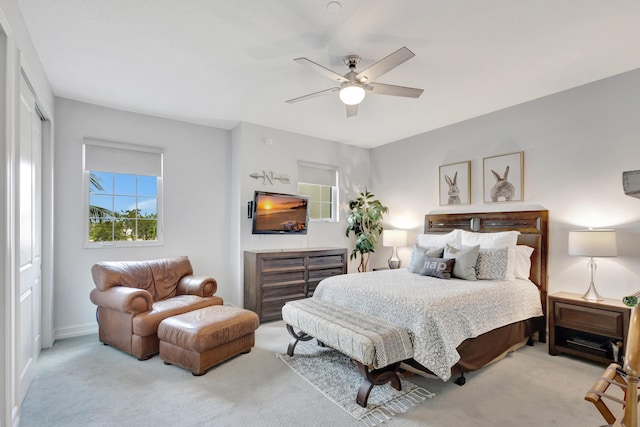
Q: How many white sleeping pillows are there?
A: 3